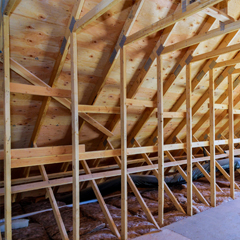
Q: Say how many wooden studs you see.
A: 7